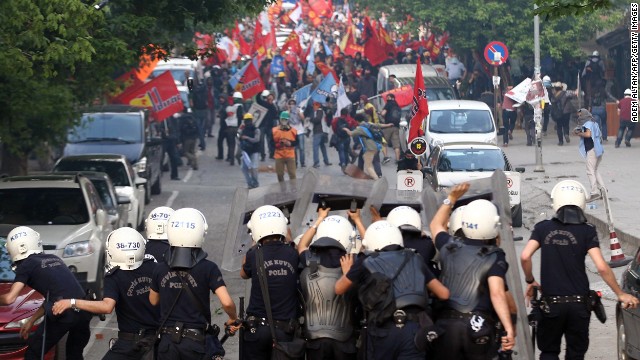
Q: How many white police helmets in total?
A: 11